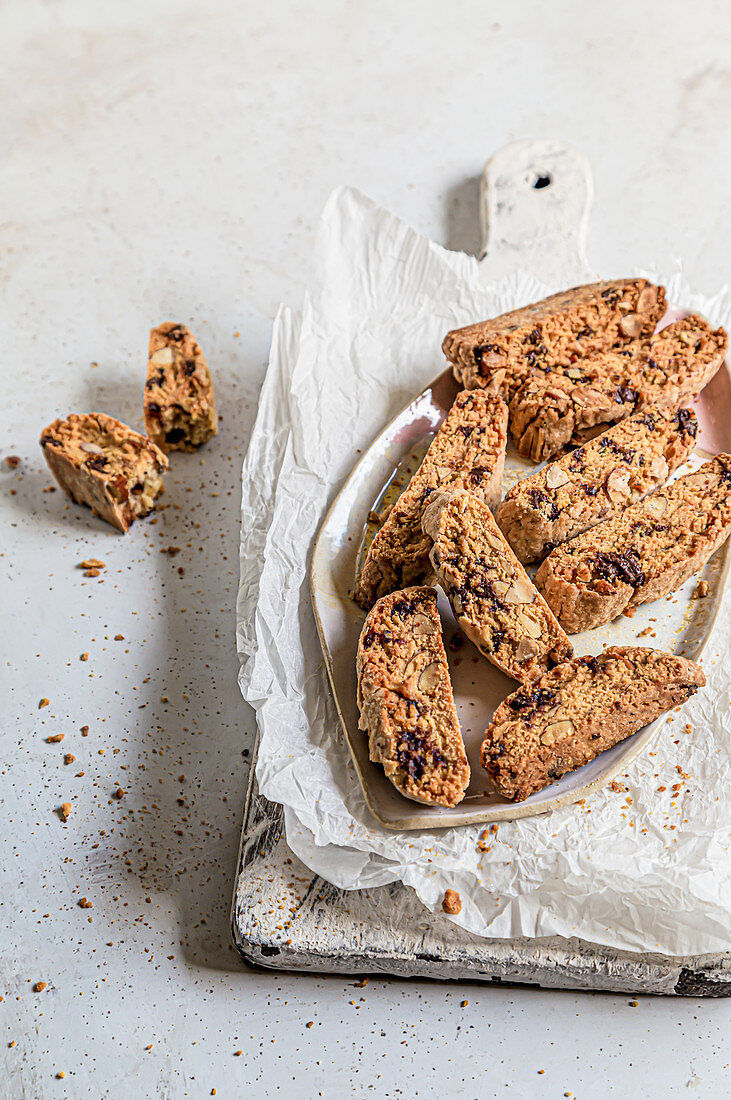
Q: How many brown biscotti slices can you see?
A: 10